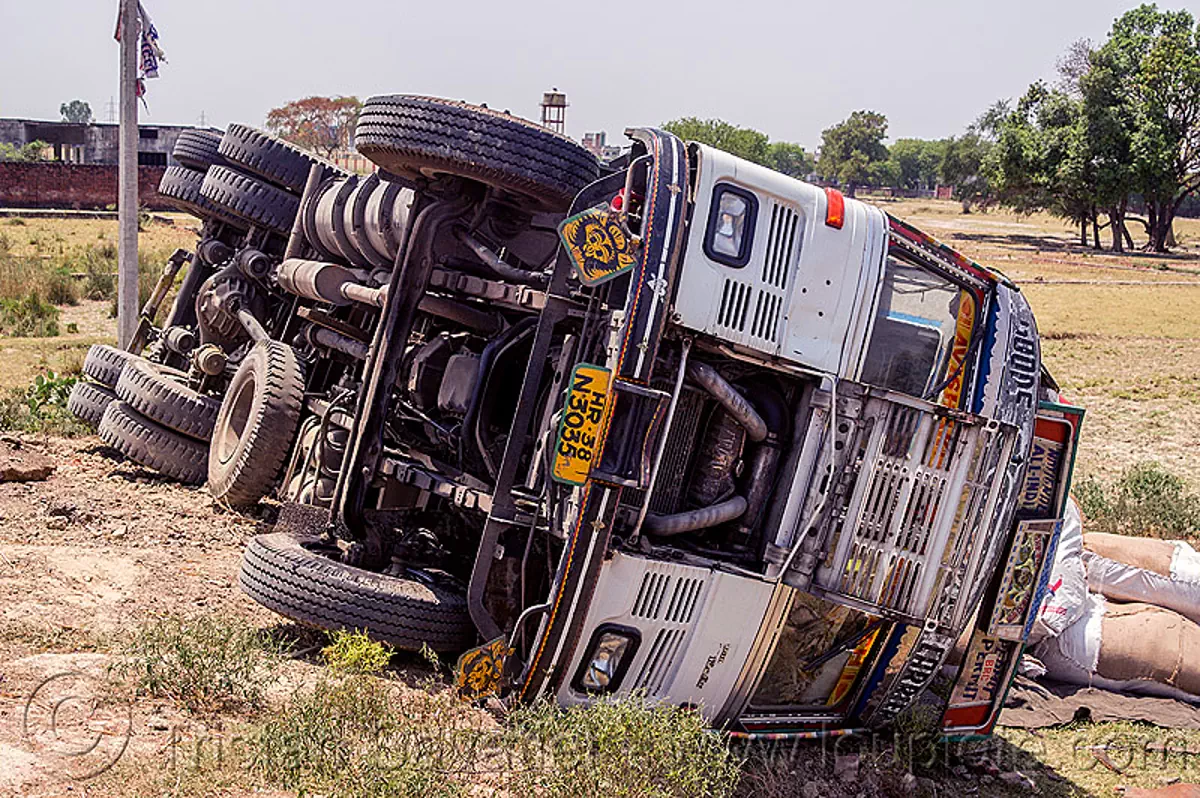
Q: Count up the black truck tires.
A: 11